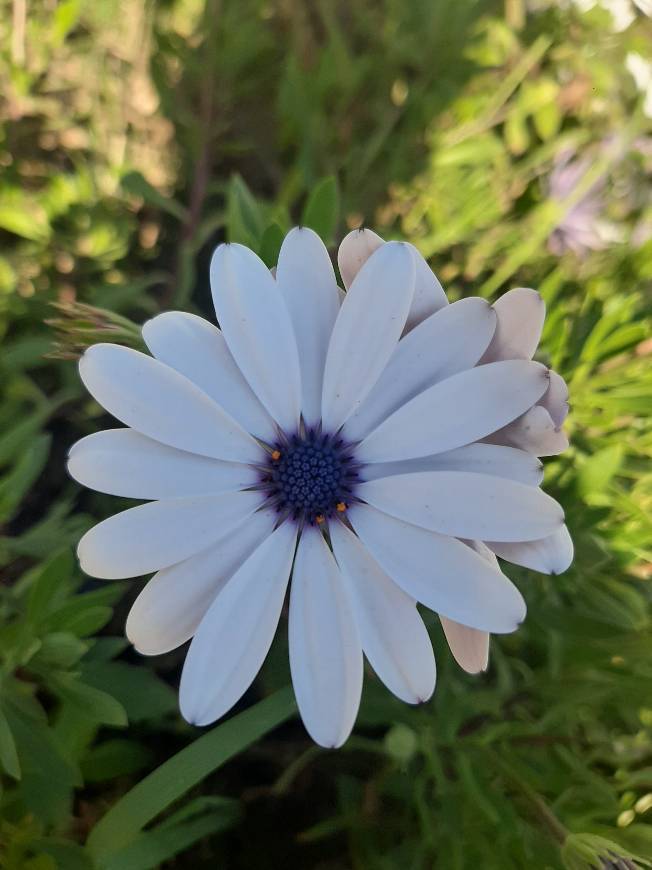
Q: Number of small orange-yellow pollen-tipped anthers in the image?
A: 3